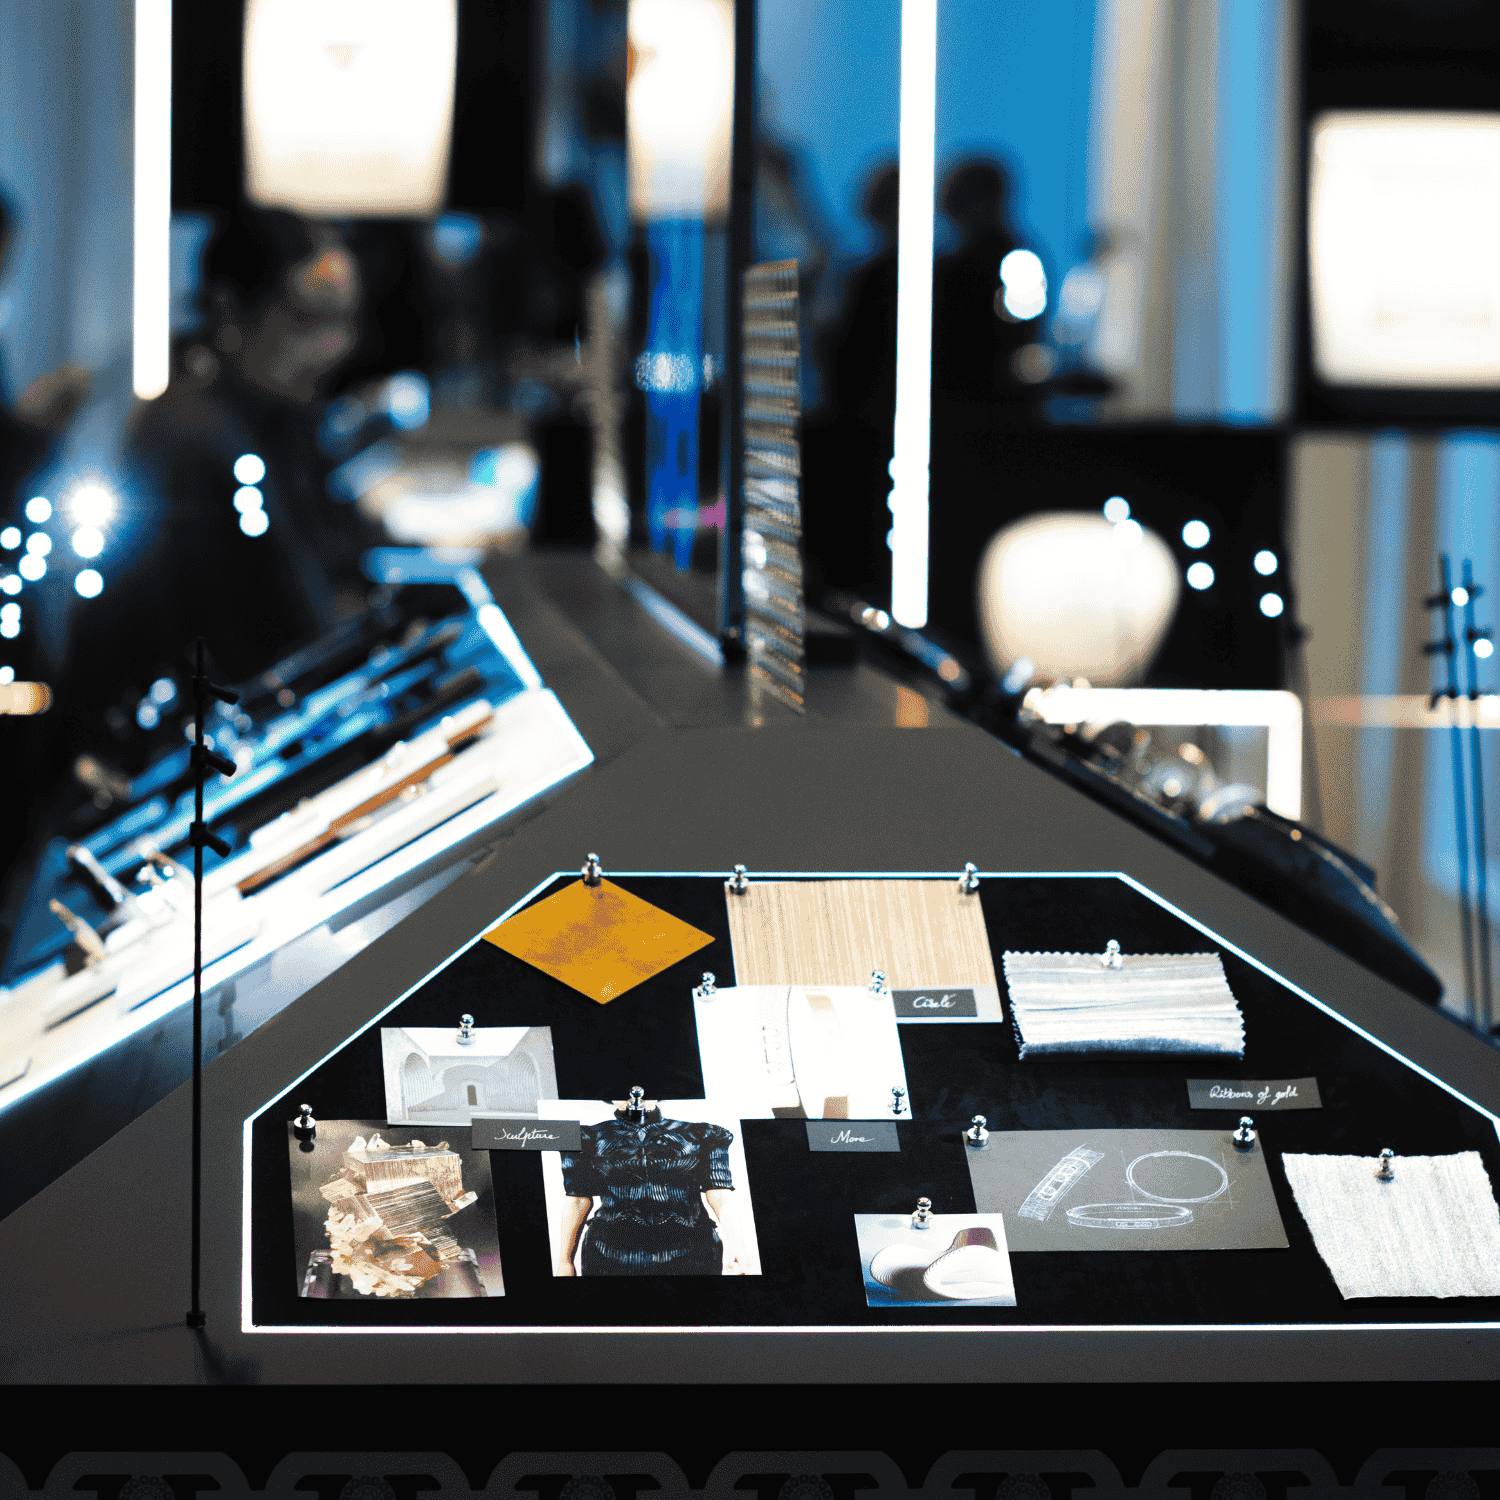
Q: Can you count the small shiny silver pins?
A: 14